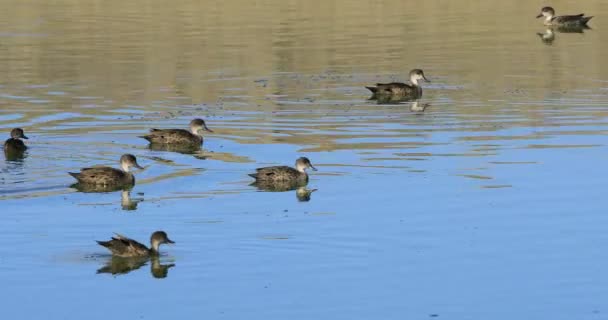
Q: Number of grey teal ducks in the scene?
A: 7